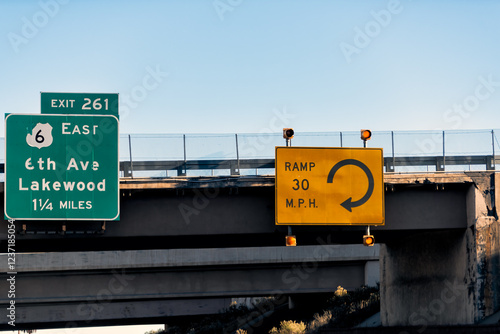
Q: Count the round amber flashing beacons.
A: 4